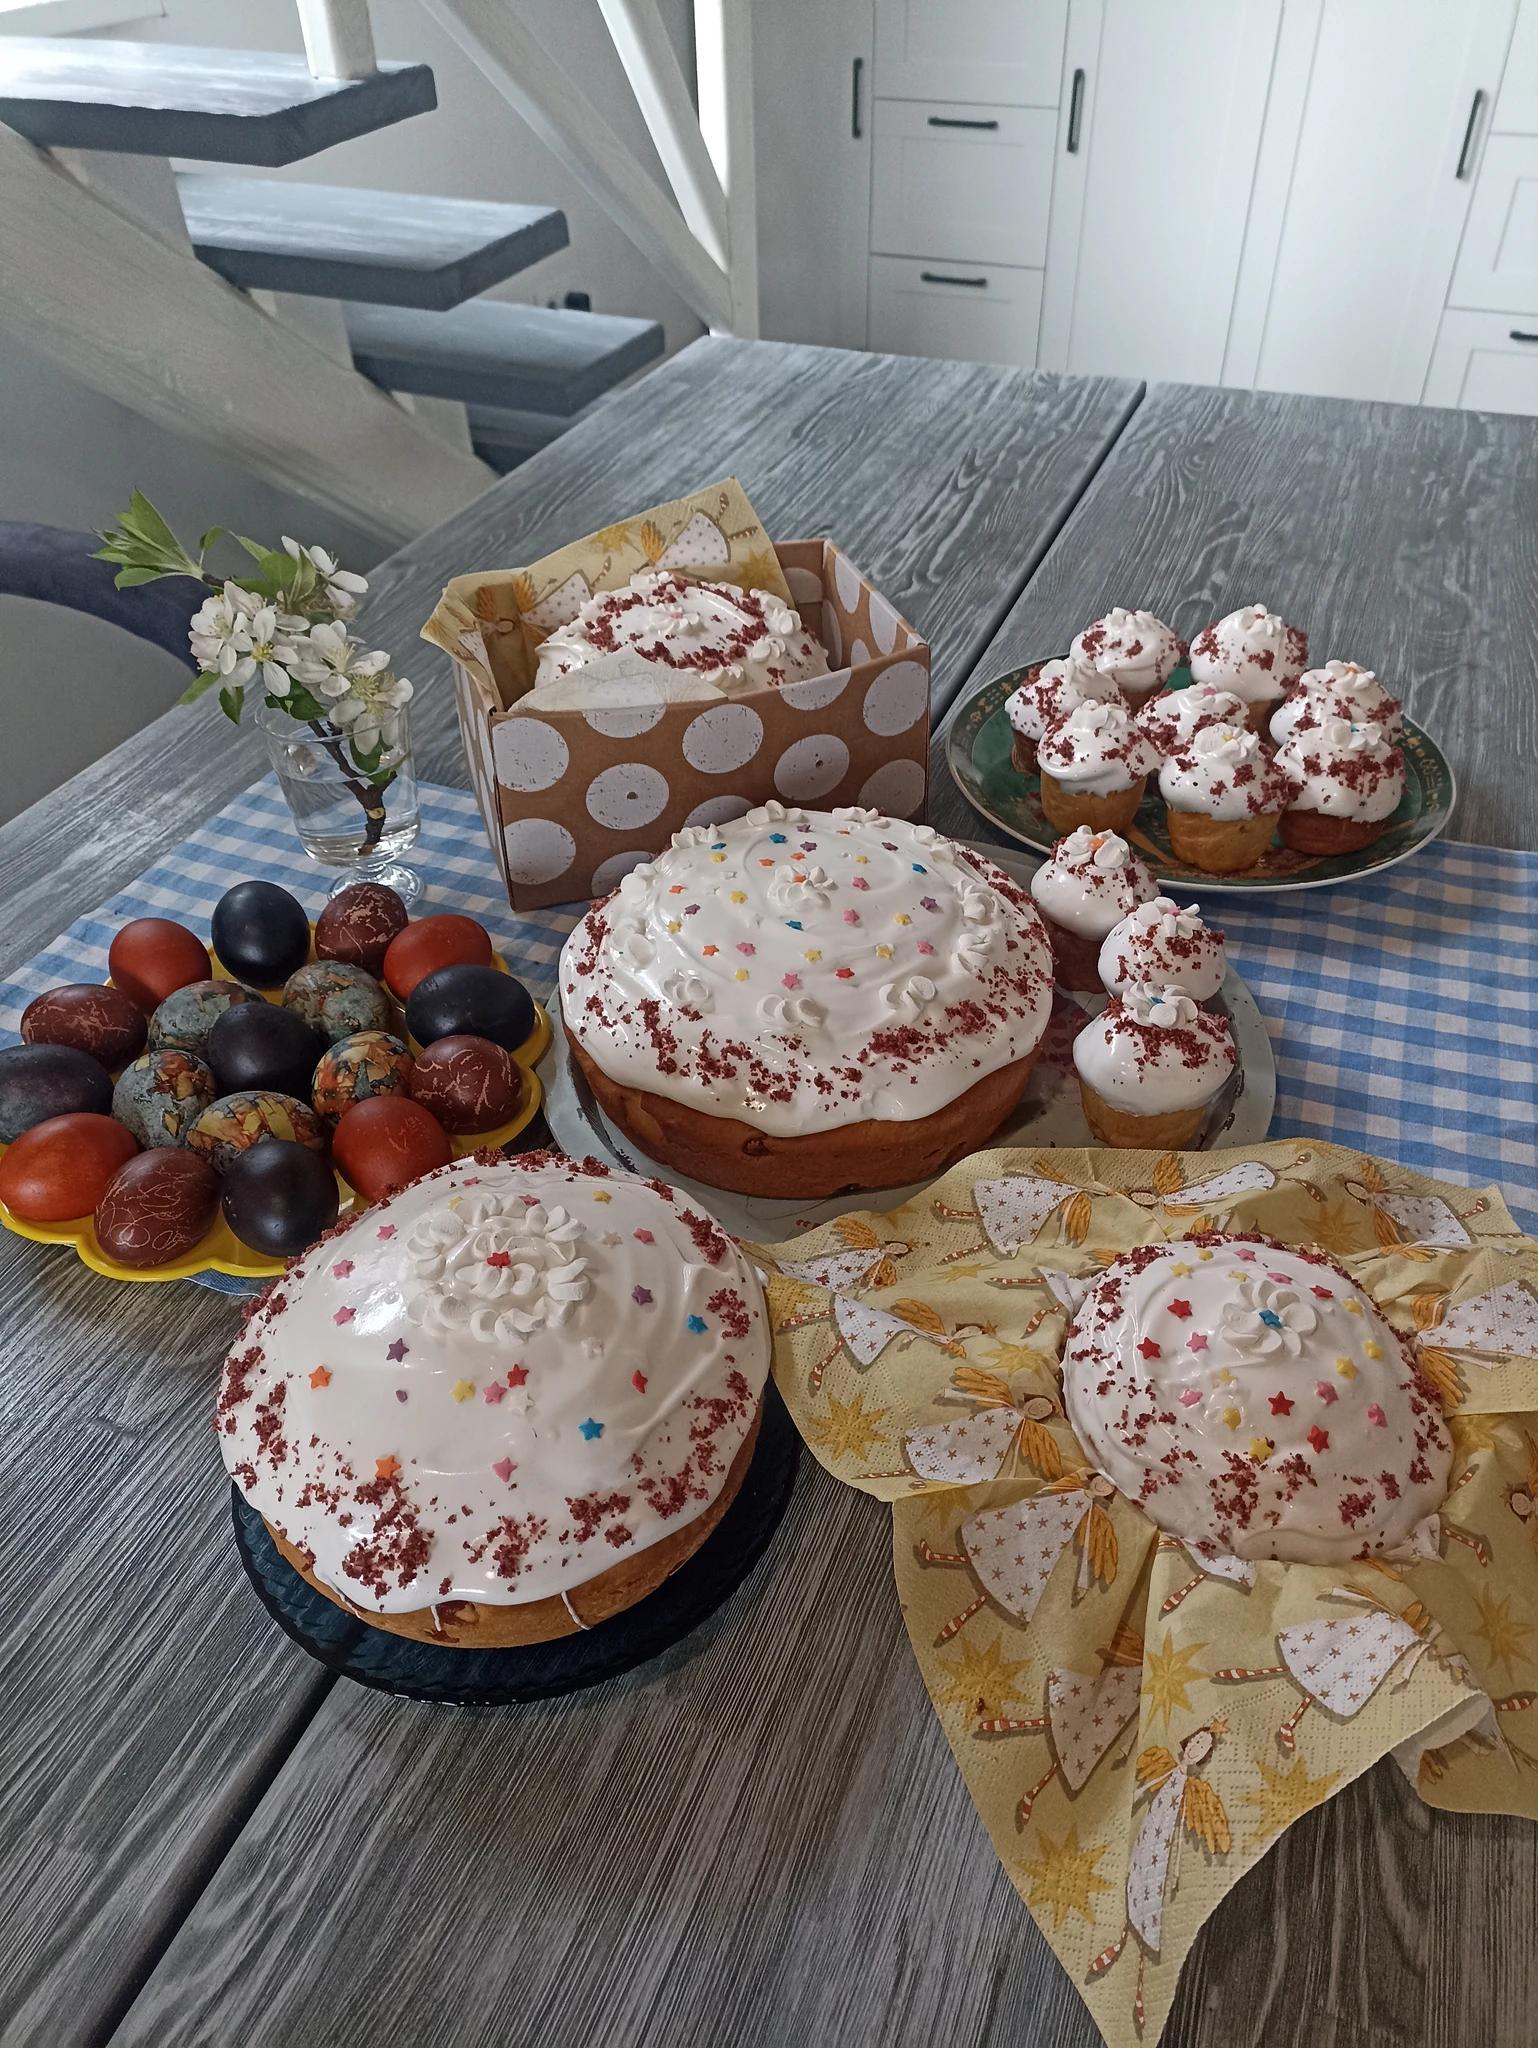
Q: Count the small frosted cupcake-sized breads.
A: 11